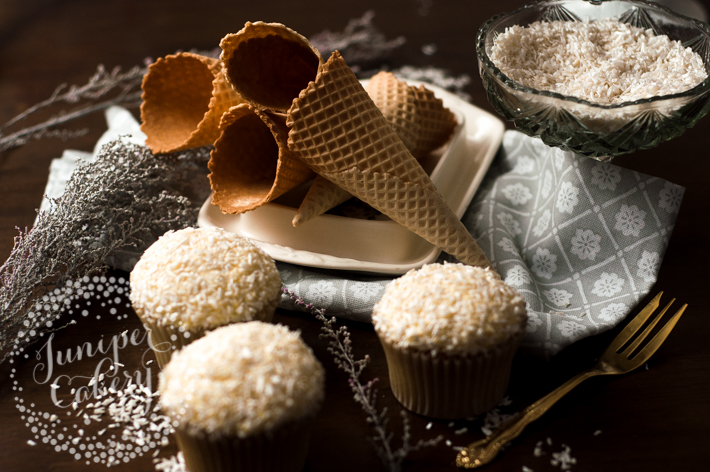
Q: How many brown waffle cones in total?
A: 5